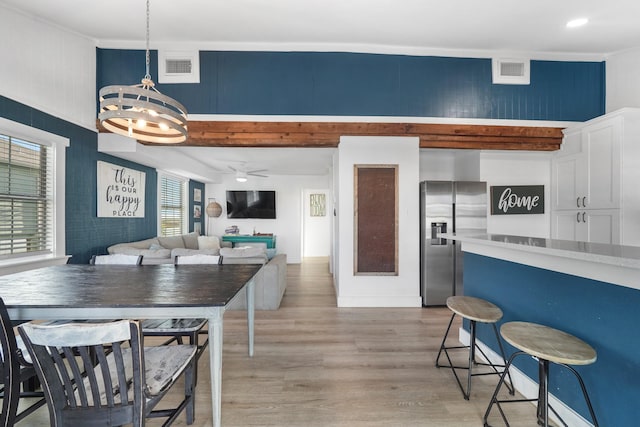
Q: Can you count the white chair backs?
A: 3